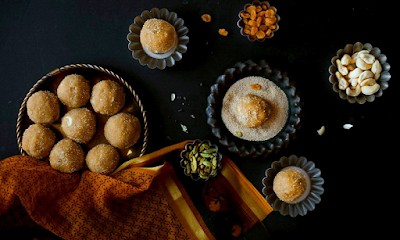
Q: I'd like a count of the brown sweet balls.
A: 11